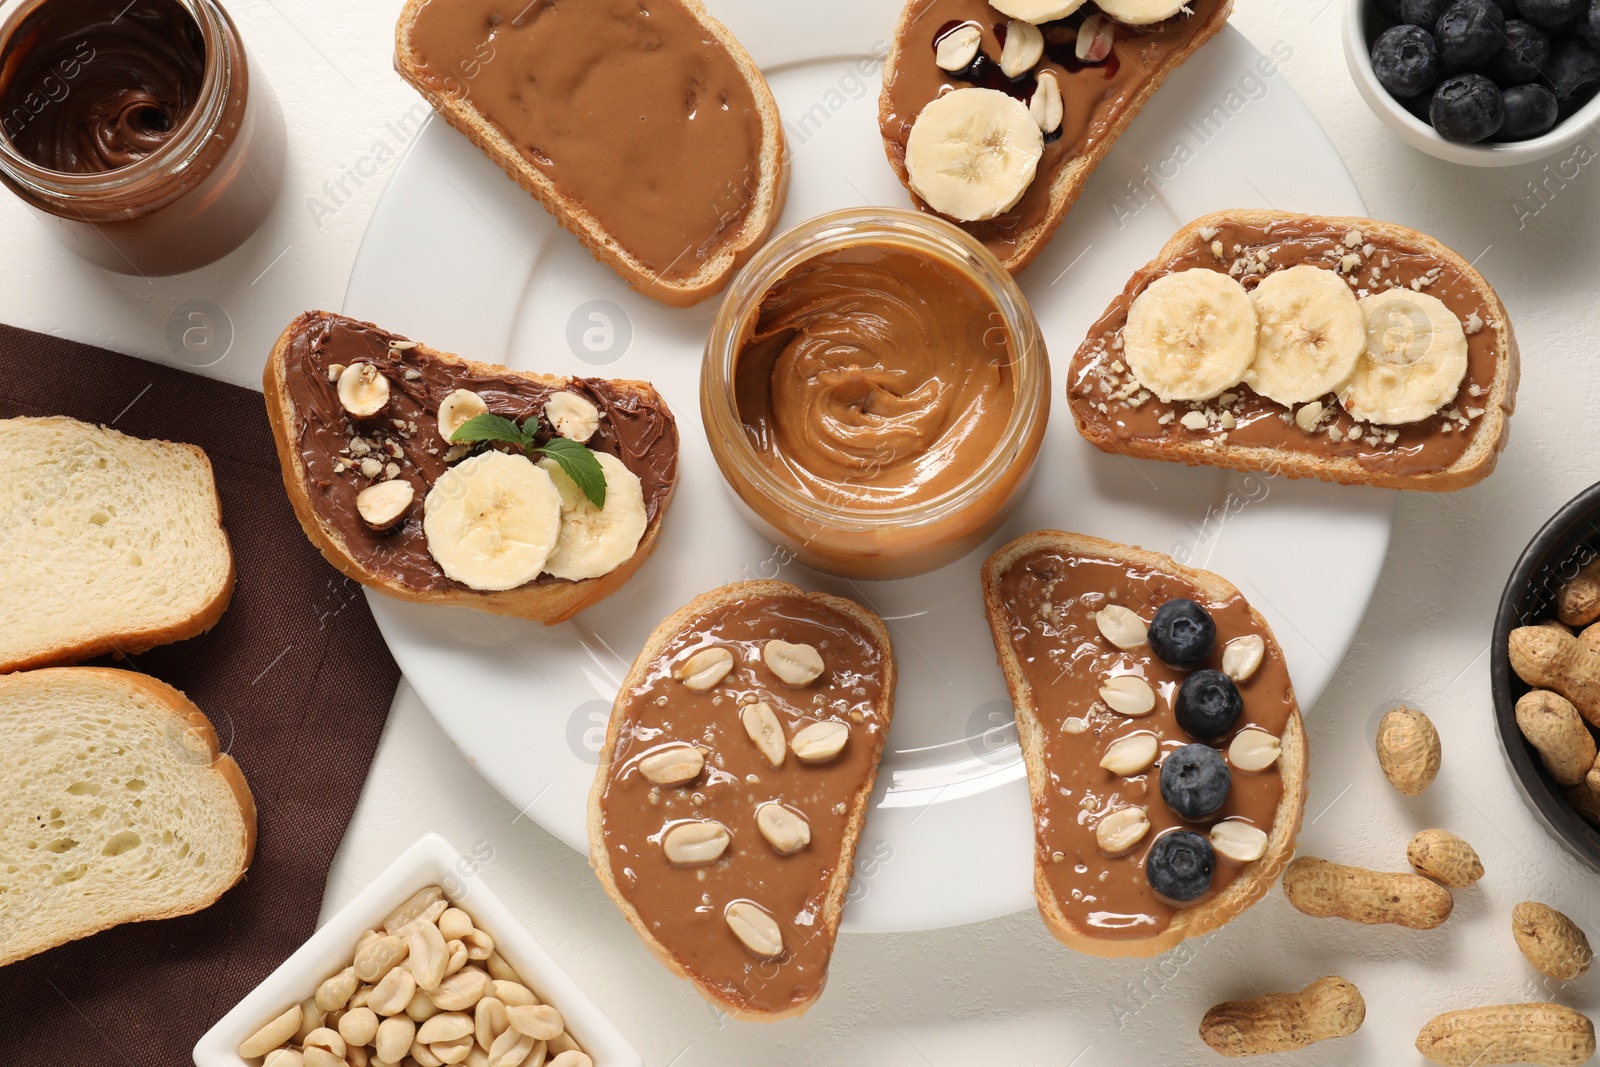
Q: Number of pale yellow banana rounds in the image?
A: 8